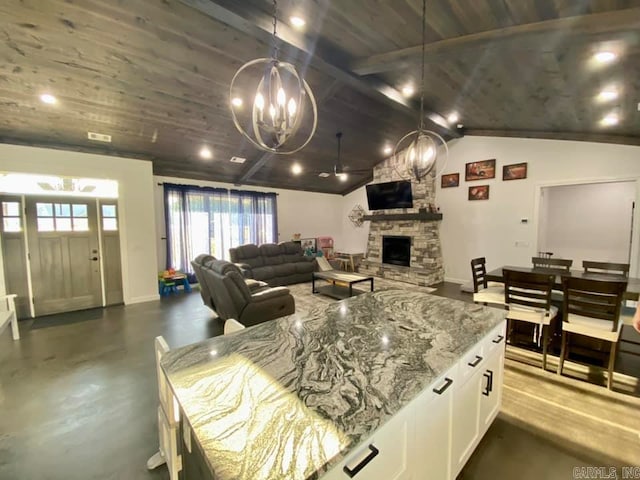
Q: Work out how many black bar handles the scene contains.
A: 6